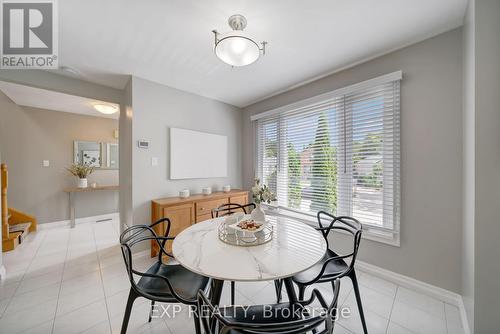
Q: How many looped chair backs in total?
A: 4